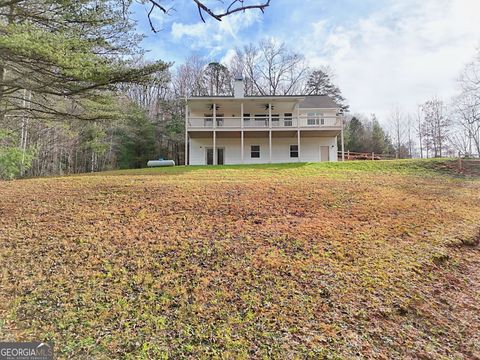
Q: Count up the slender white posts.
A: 6